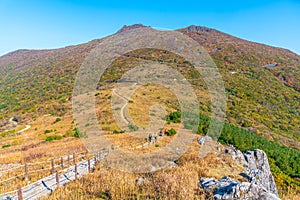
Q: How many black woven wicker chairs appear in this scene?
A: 0